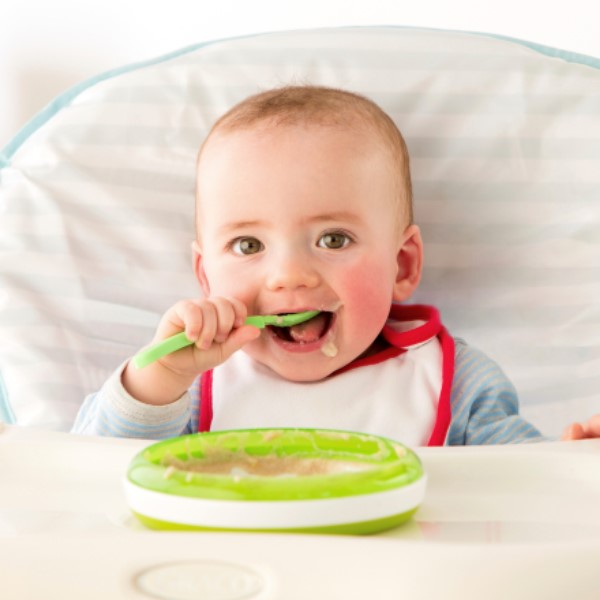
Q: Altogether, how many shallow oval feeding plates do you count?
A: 1